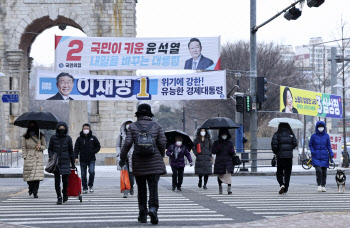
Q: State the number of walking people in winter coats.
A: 10